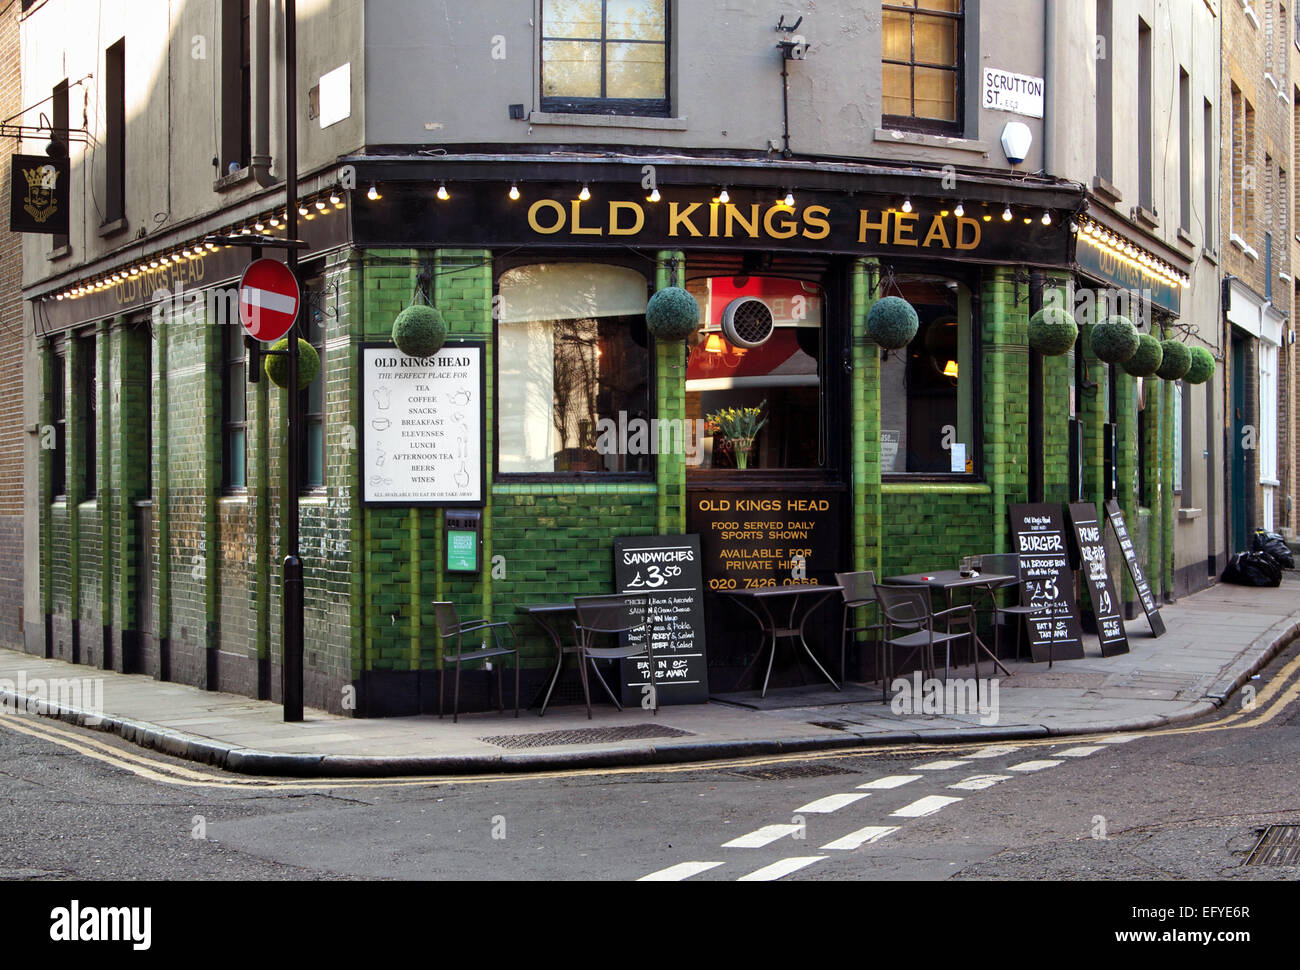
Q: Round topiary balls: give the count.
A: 9